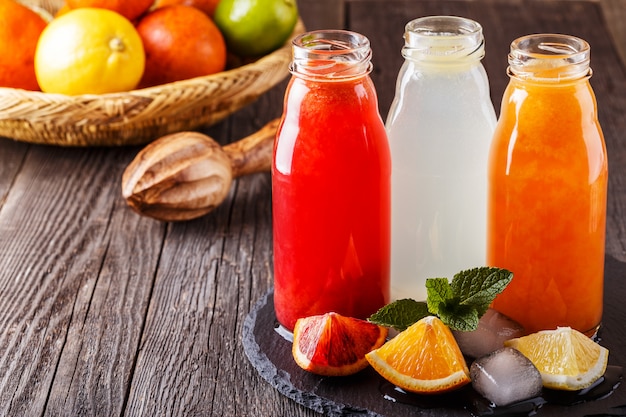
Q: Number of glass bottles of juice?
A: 3